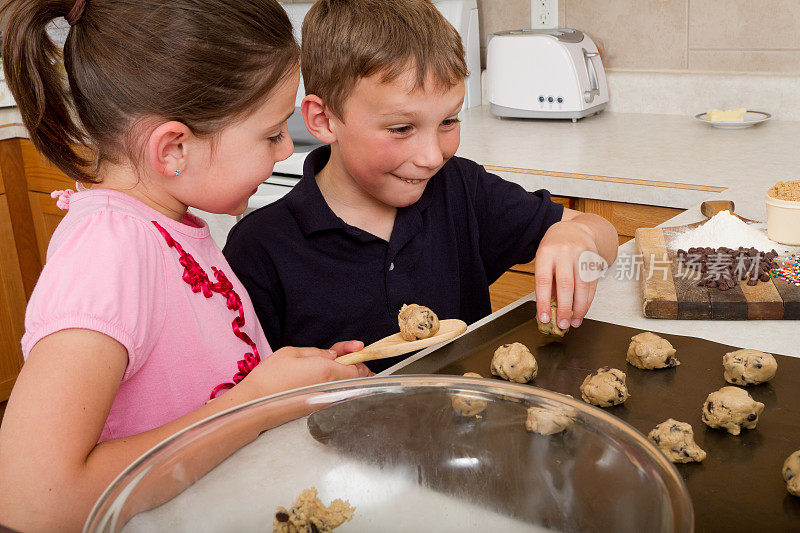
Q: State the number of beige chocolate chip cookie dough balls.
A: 11